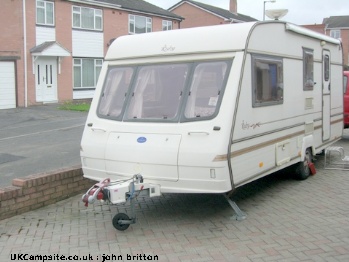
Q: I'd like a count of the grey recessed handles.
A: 2